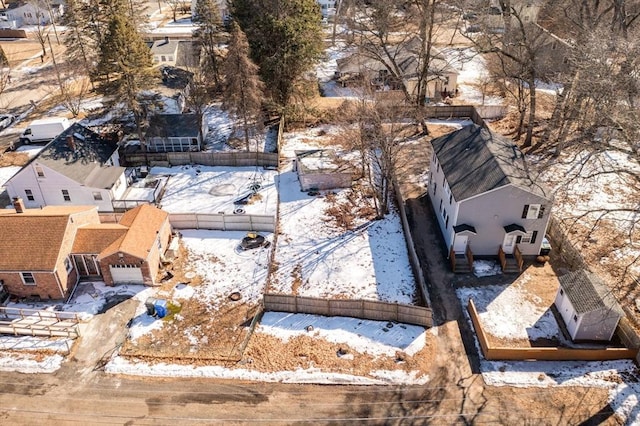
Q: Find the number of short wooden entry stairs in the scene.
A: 2